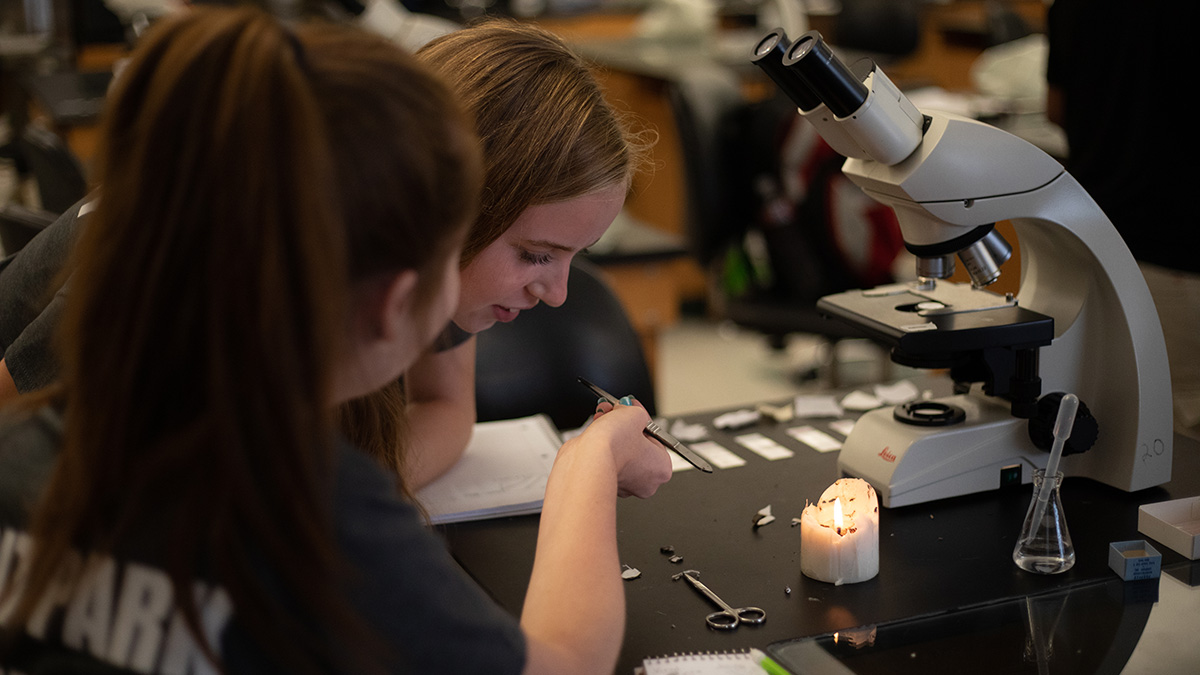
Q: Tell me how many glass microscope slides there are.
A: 5